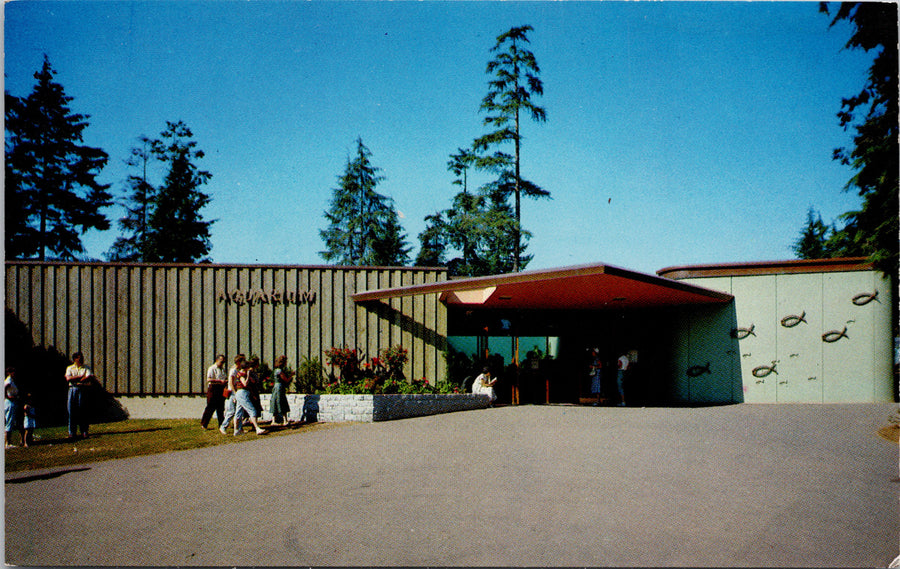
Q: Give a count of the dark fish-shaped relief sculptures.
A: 6